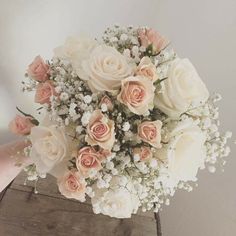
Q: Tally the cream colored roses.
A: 6